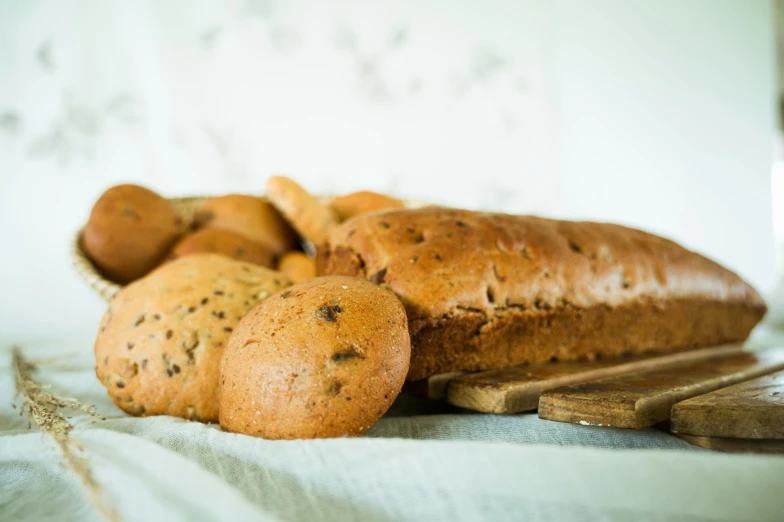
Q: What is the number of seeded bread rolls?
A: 2